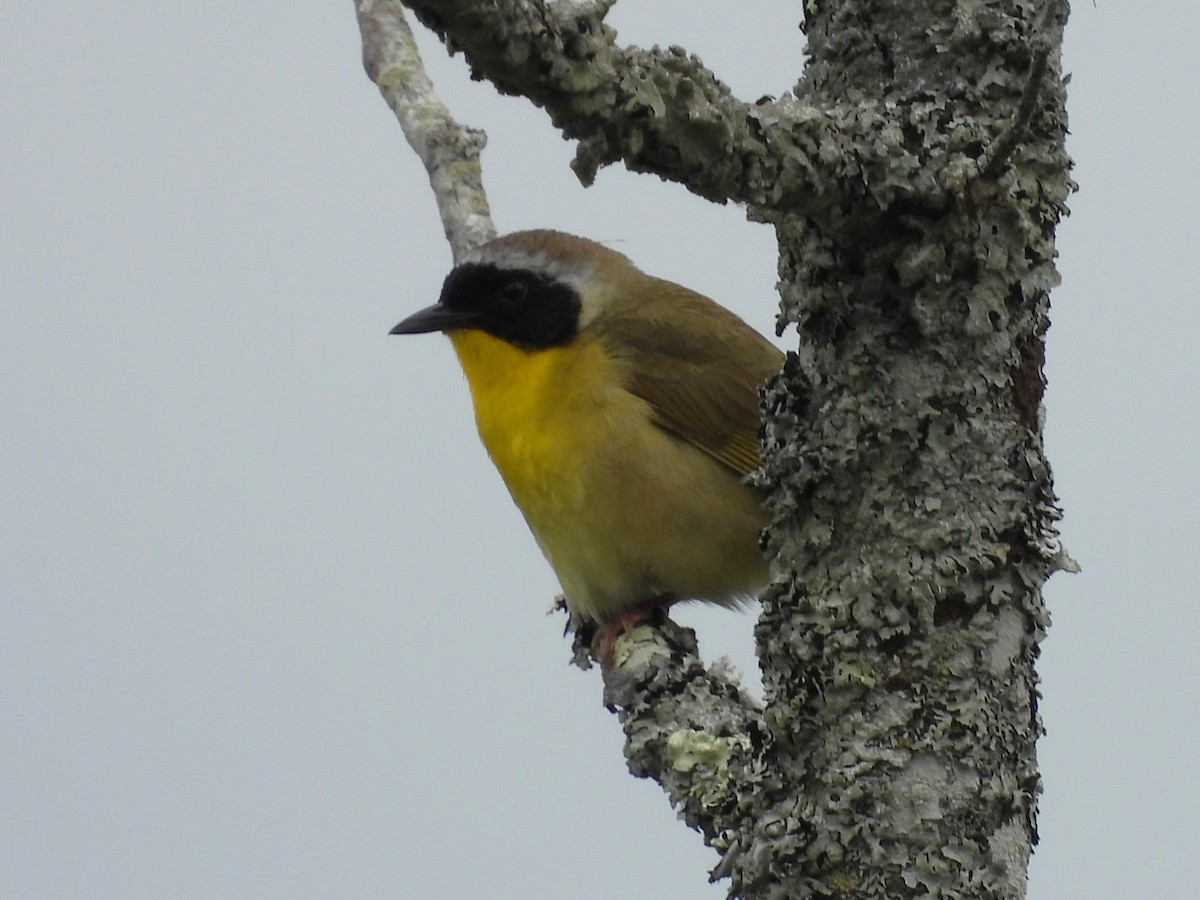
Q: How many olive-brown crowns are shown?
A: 1